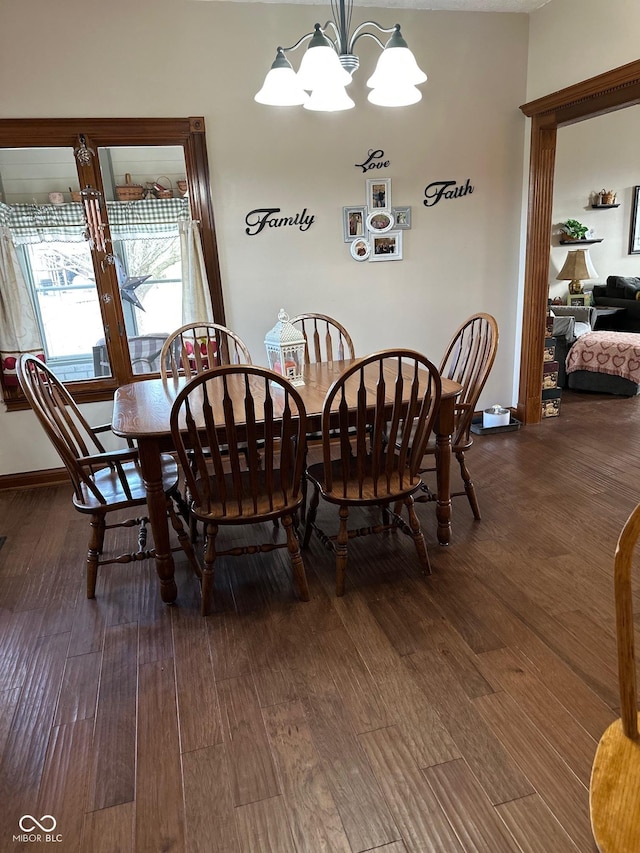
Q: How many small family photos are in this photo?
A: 6